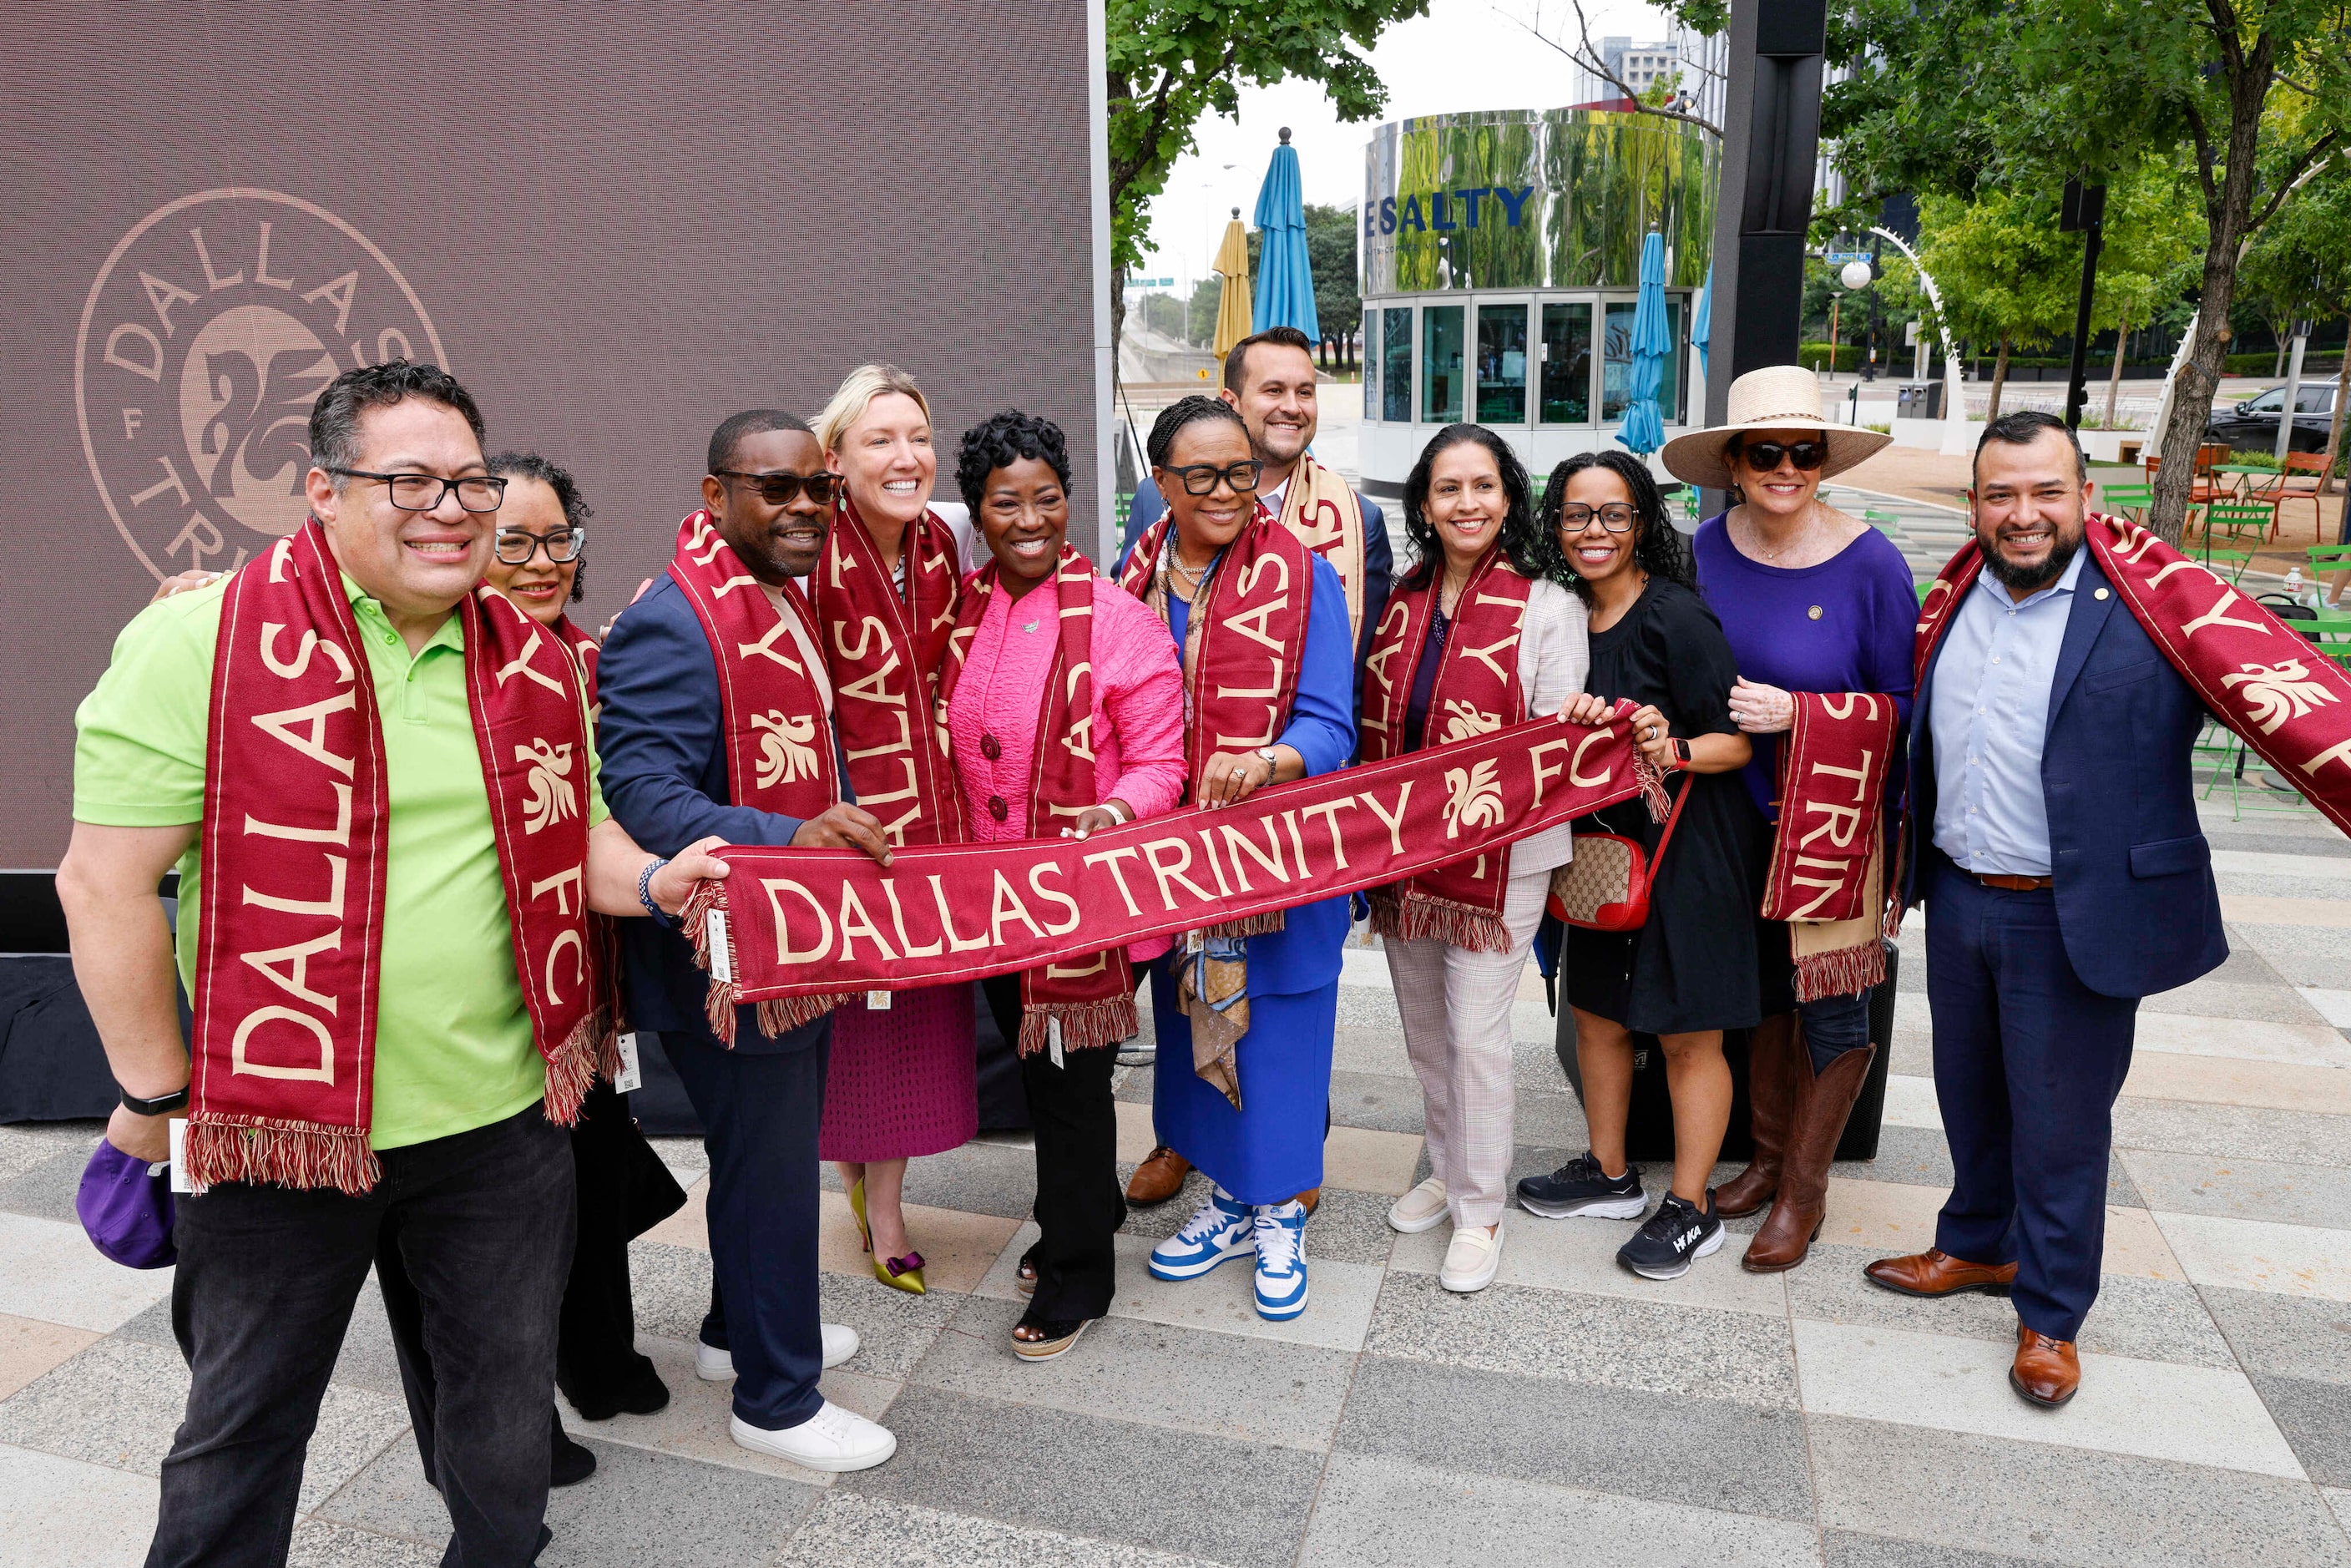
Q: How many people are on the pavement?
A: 11